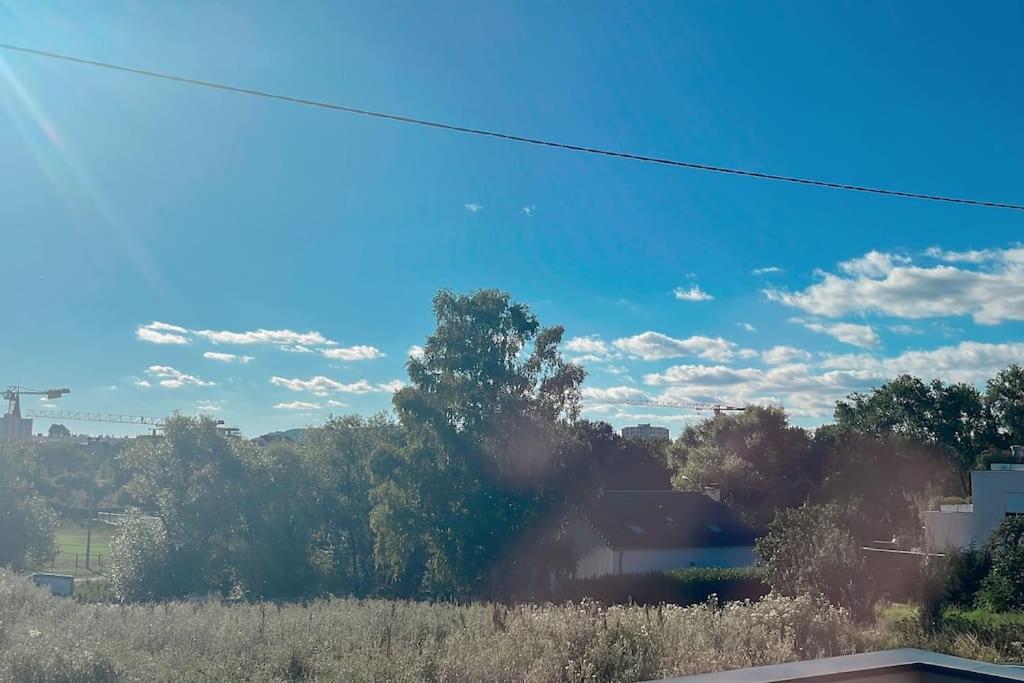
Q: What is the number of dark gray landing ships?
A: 0